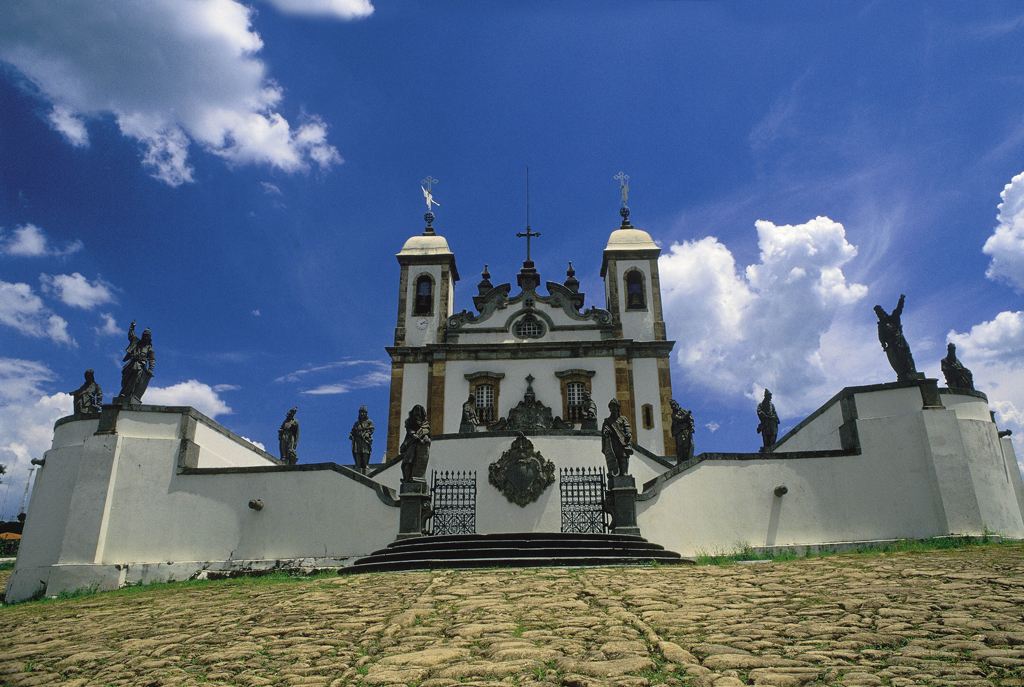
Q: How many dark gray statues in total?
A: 12